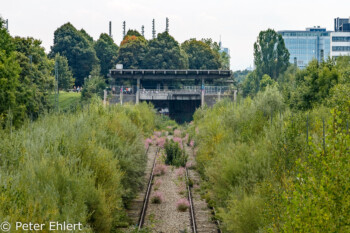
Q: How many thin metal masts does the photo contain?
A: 5